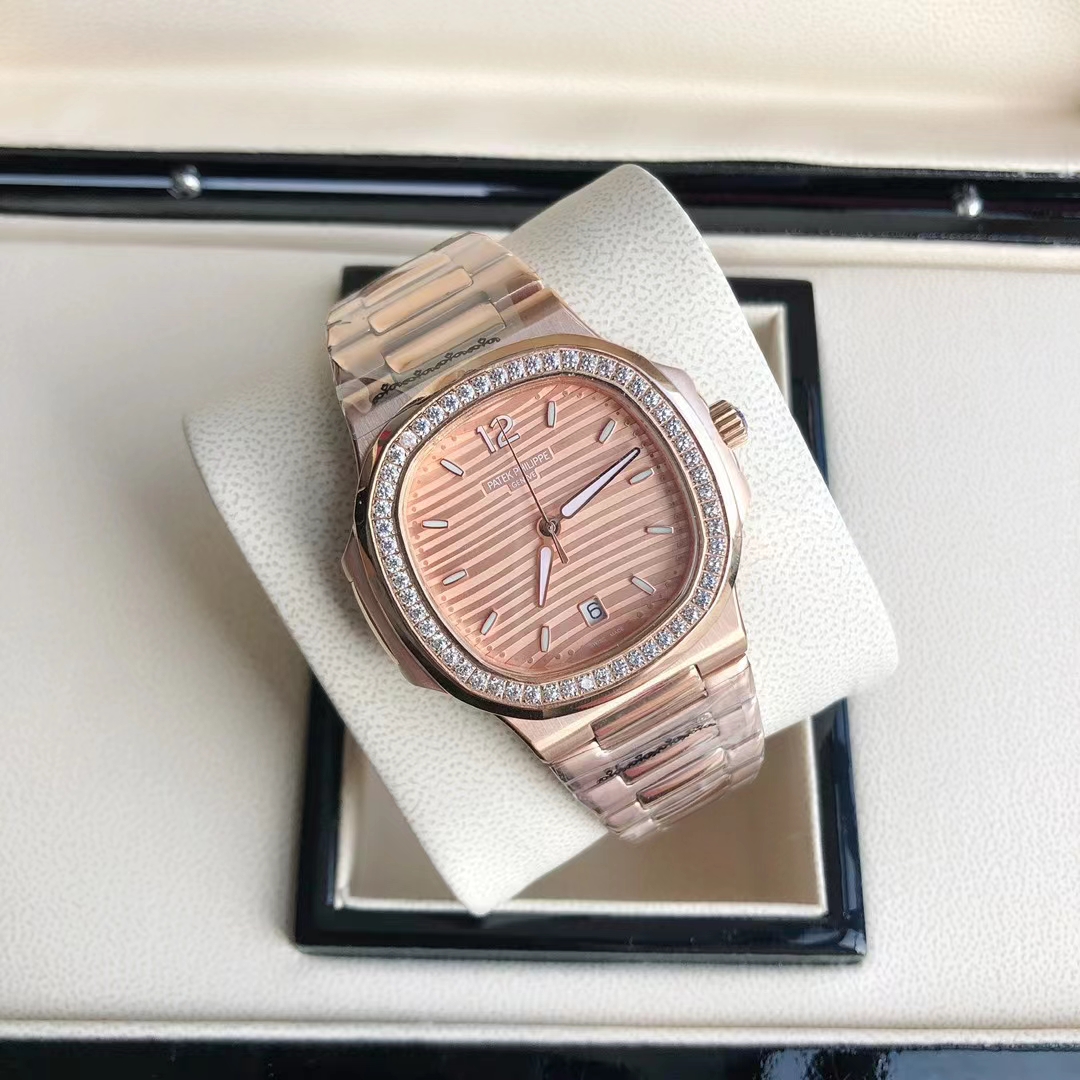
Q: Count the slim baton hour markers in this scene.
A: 10